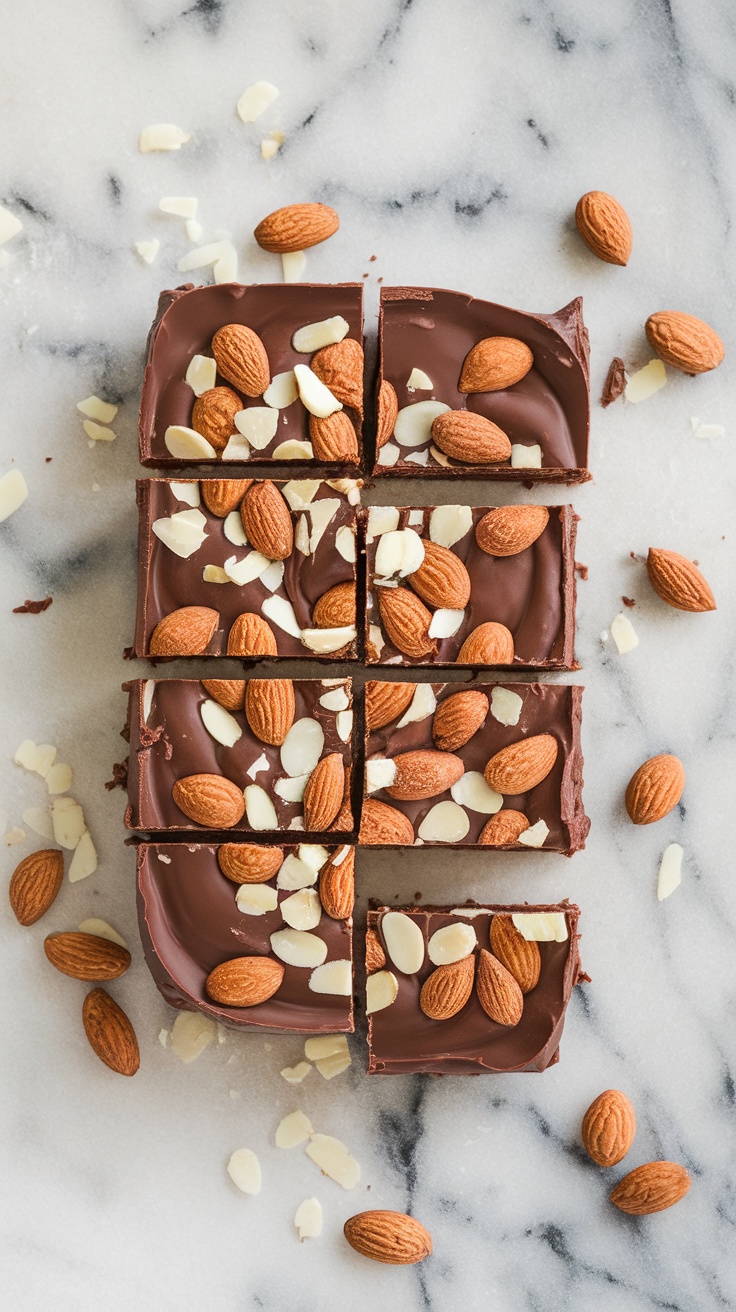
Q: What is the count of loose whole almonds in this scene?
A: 11